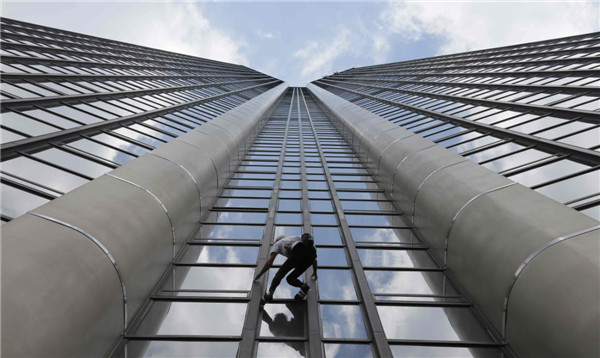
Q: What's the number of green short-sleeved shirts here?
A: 0